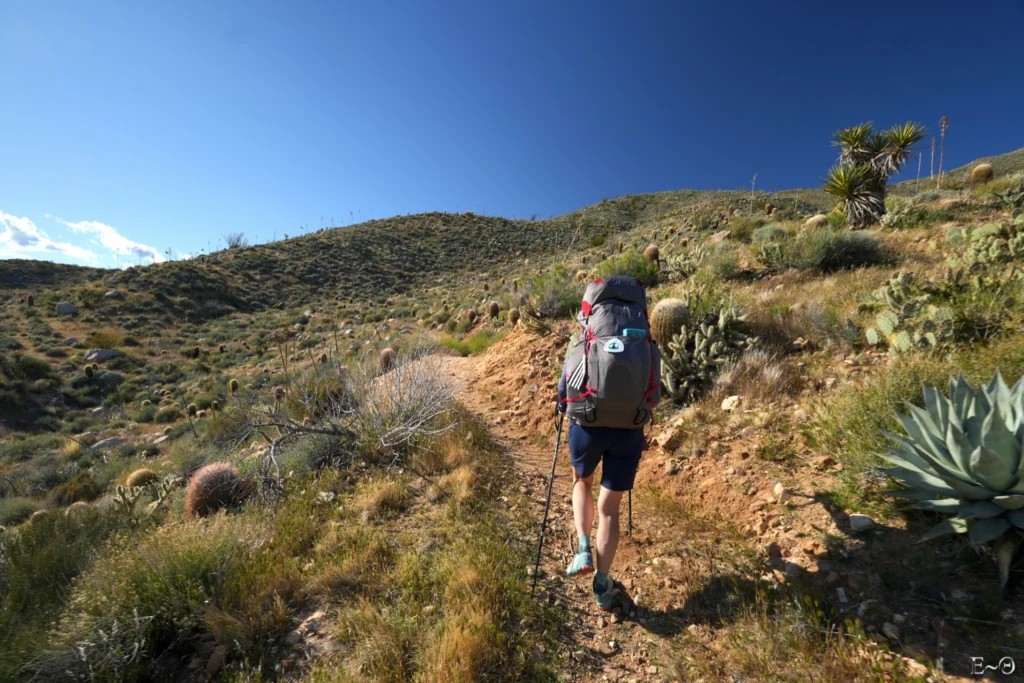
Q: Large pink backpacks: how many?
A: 0